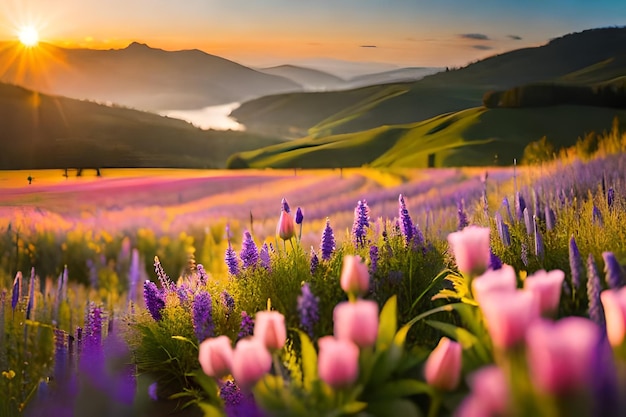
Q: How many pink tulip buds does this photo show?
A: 15